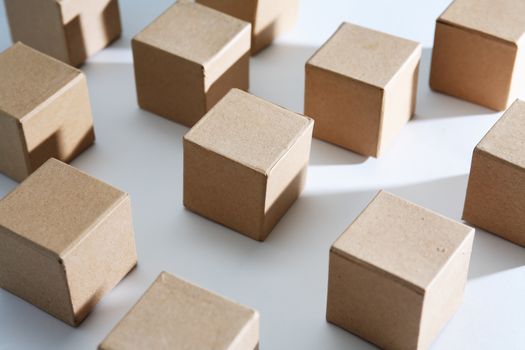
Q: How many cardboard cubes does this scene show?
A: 11